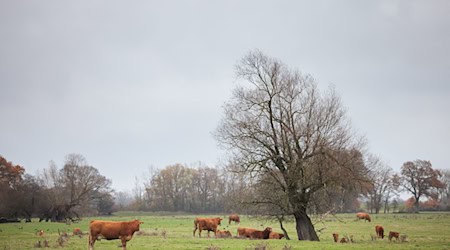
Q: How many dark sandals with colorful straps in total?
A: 0